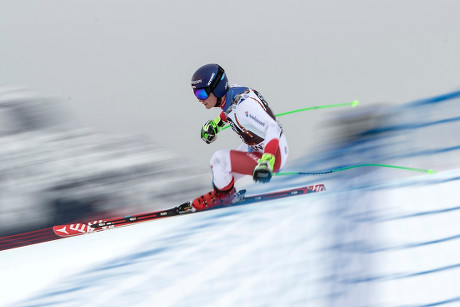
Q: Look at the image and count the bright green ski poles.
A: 2